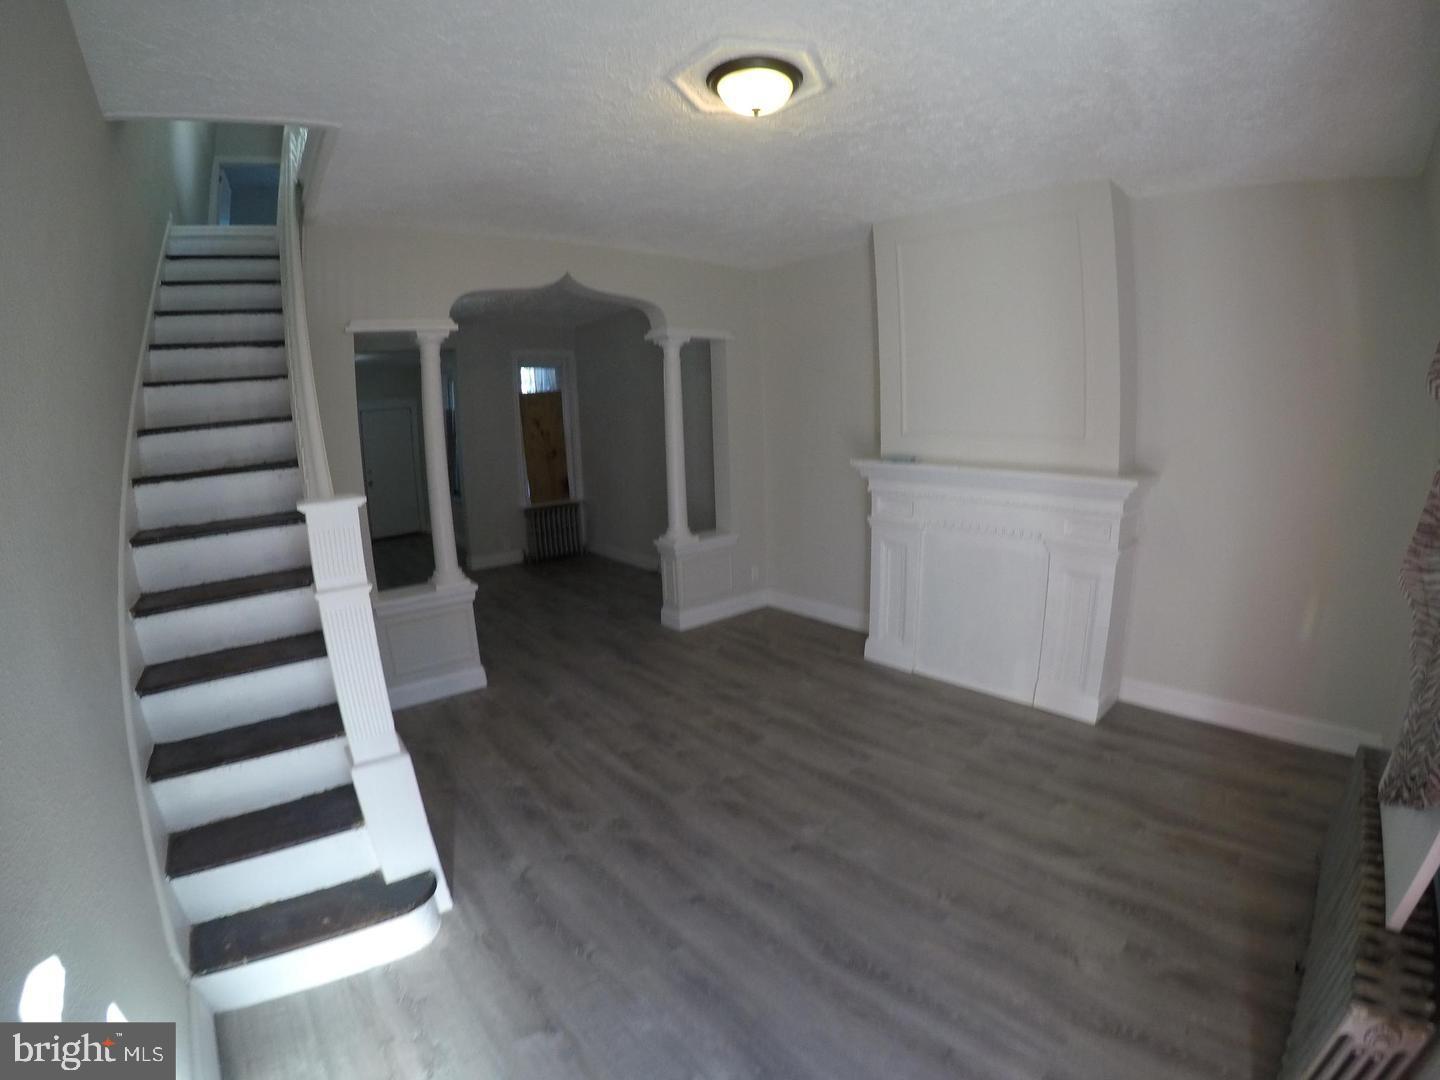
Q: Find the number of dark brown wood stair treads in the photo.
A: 13